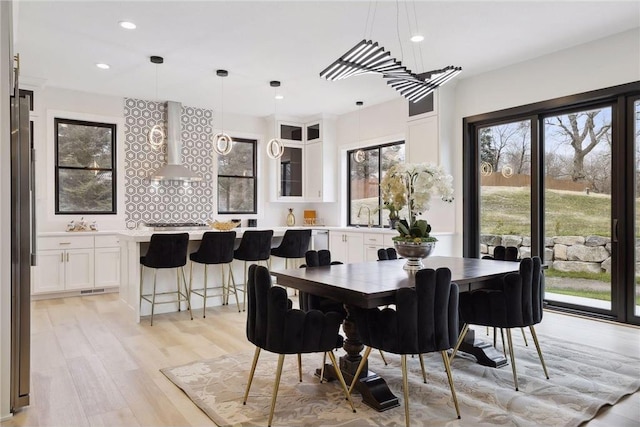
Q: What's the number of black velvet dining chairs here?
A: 6